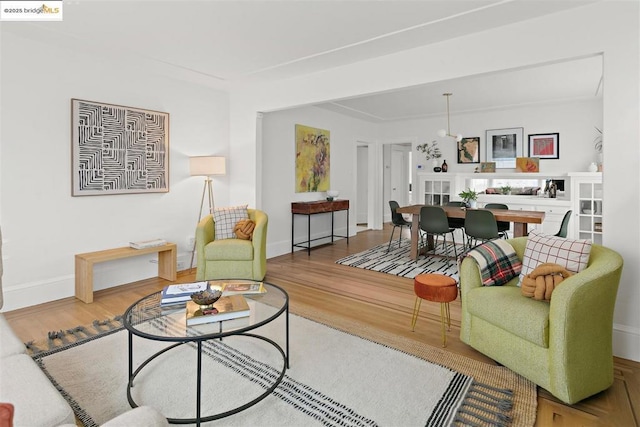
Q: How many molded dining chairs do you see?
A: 6